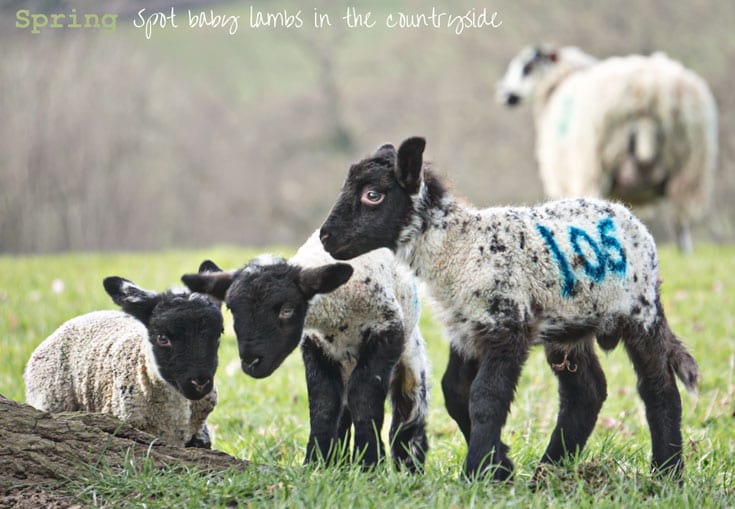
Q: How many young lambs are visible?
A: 3